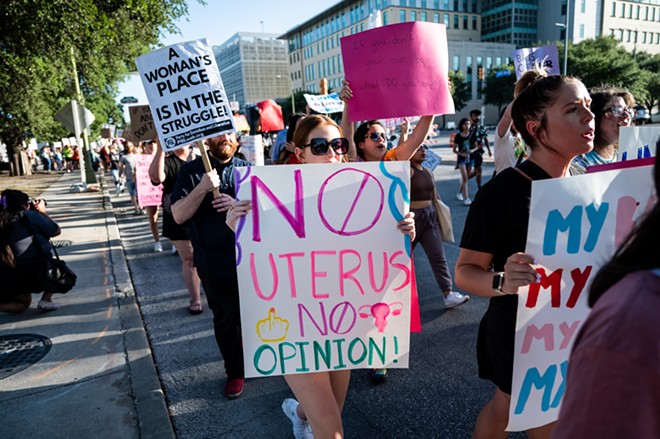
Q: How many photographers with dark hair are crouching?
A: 1